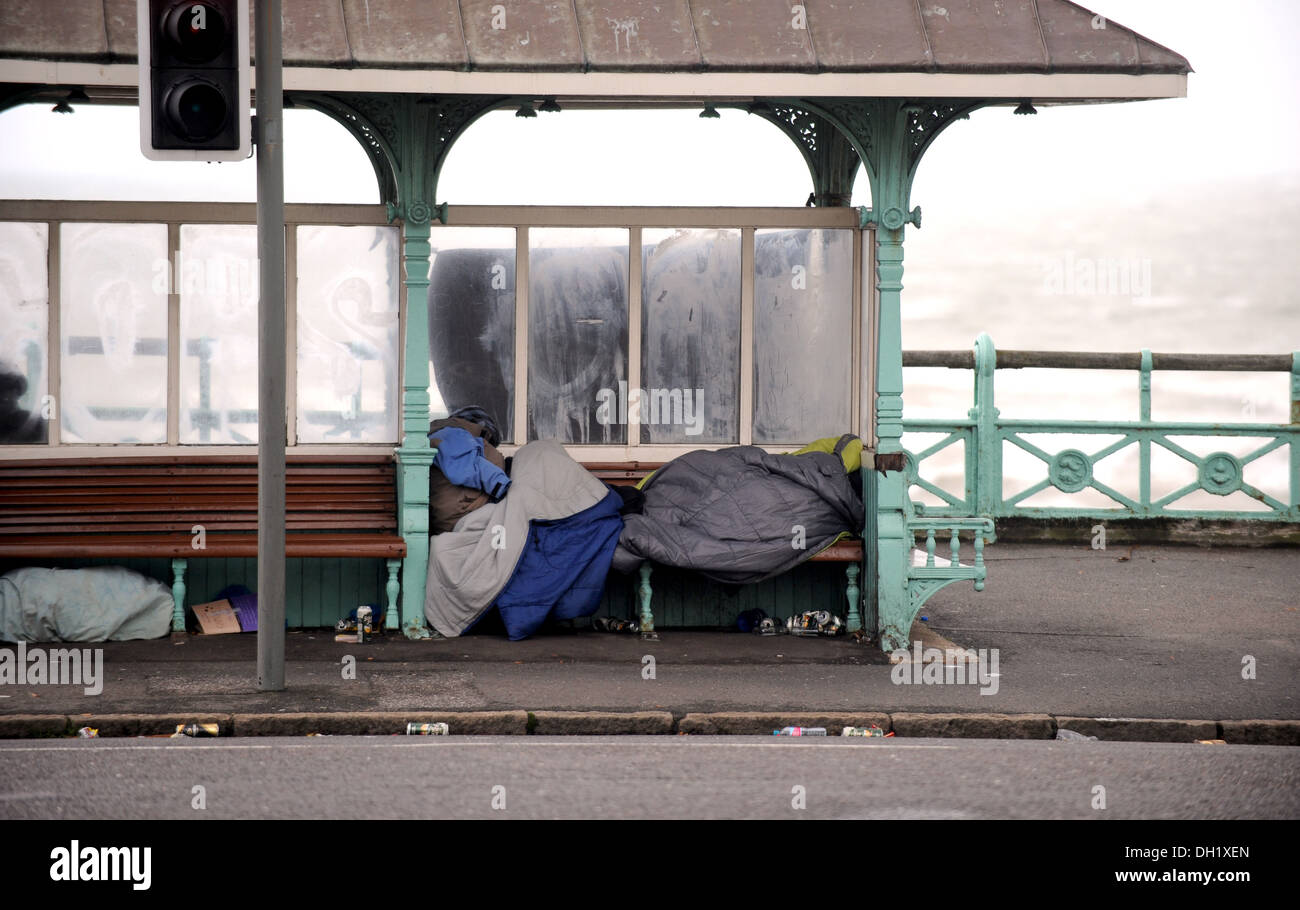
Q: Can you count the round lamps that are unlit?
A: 2